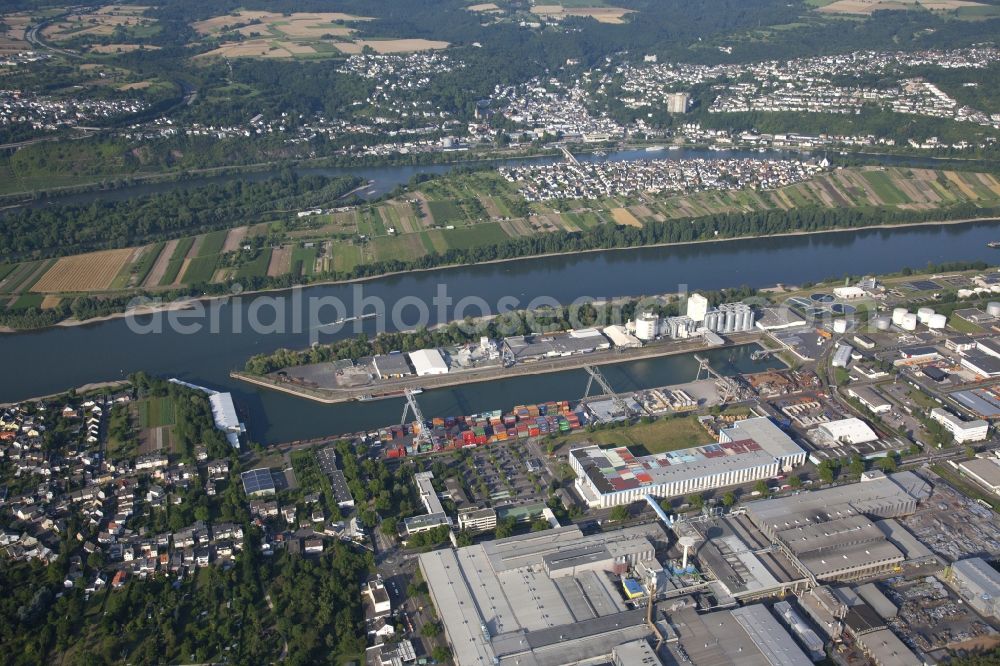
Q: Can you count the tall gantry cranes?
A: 3